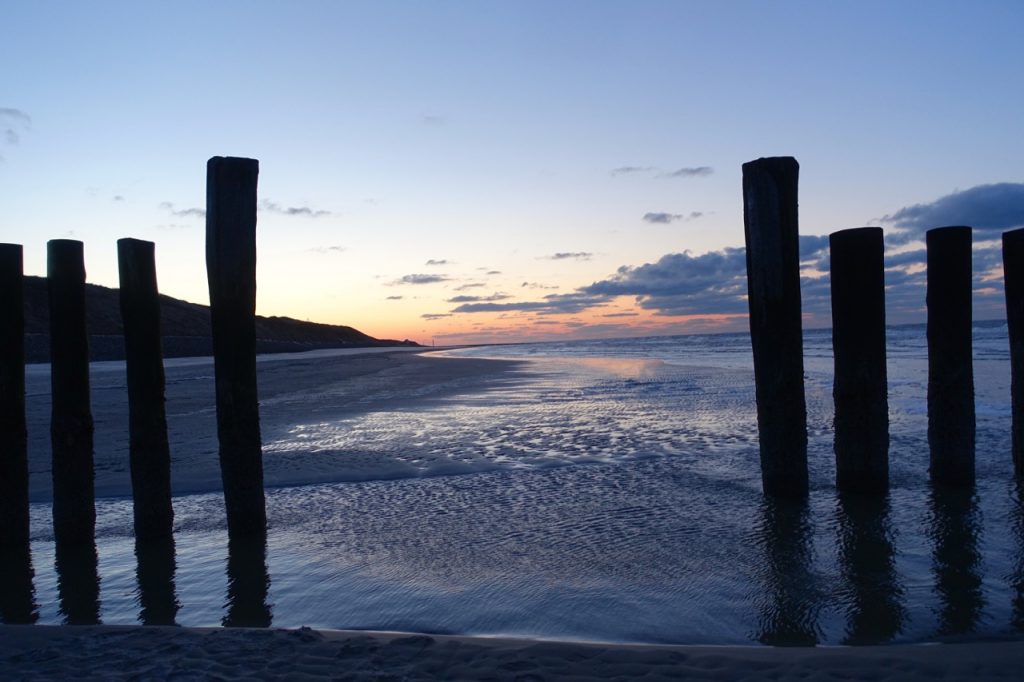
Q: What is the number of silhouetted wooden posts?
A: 8